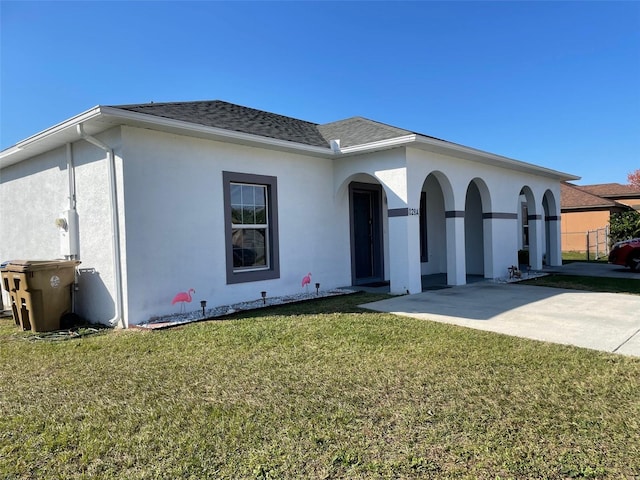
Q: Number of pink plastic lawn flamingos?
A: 2